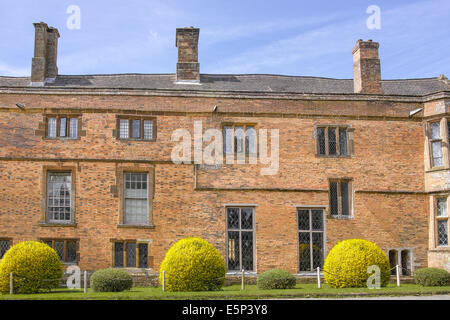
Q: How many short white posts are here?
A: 6